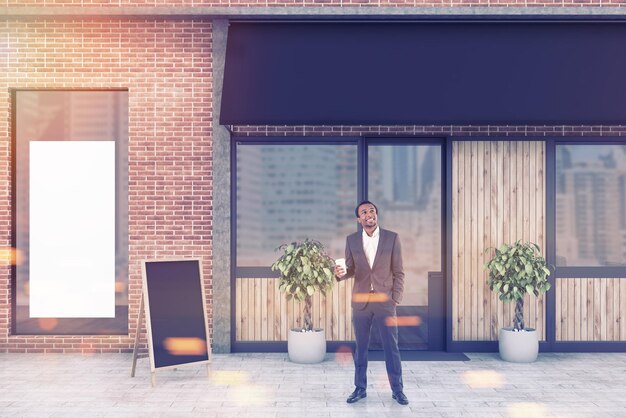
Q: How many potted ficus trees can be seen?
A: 2